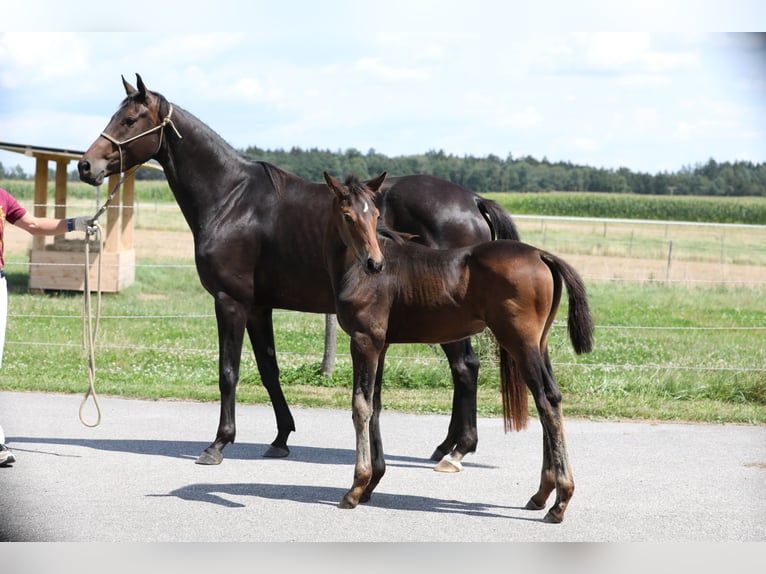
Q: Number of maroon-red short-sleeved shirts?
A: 1